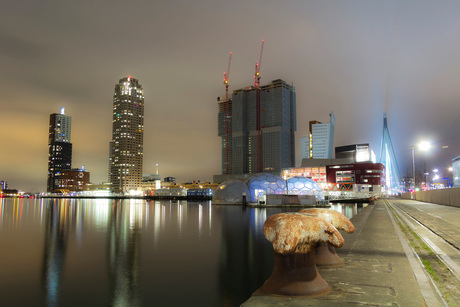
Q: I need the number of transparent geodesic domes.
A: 3